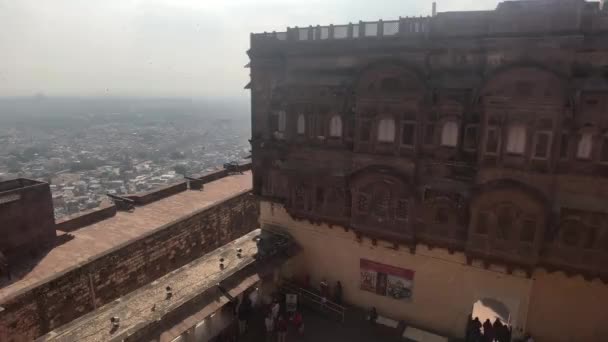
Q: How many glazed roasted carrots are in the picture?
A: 0